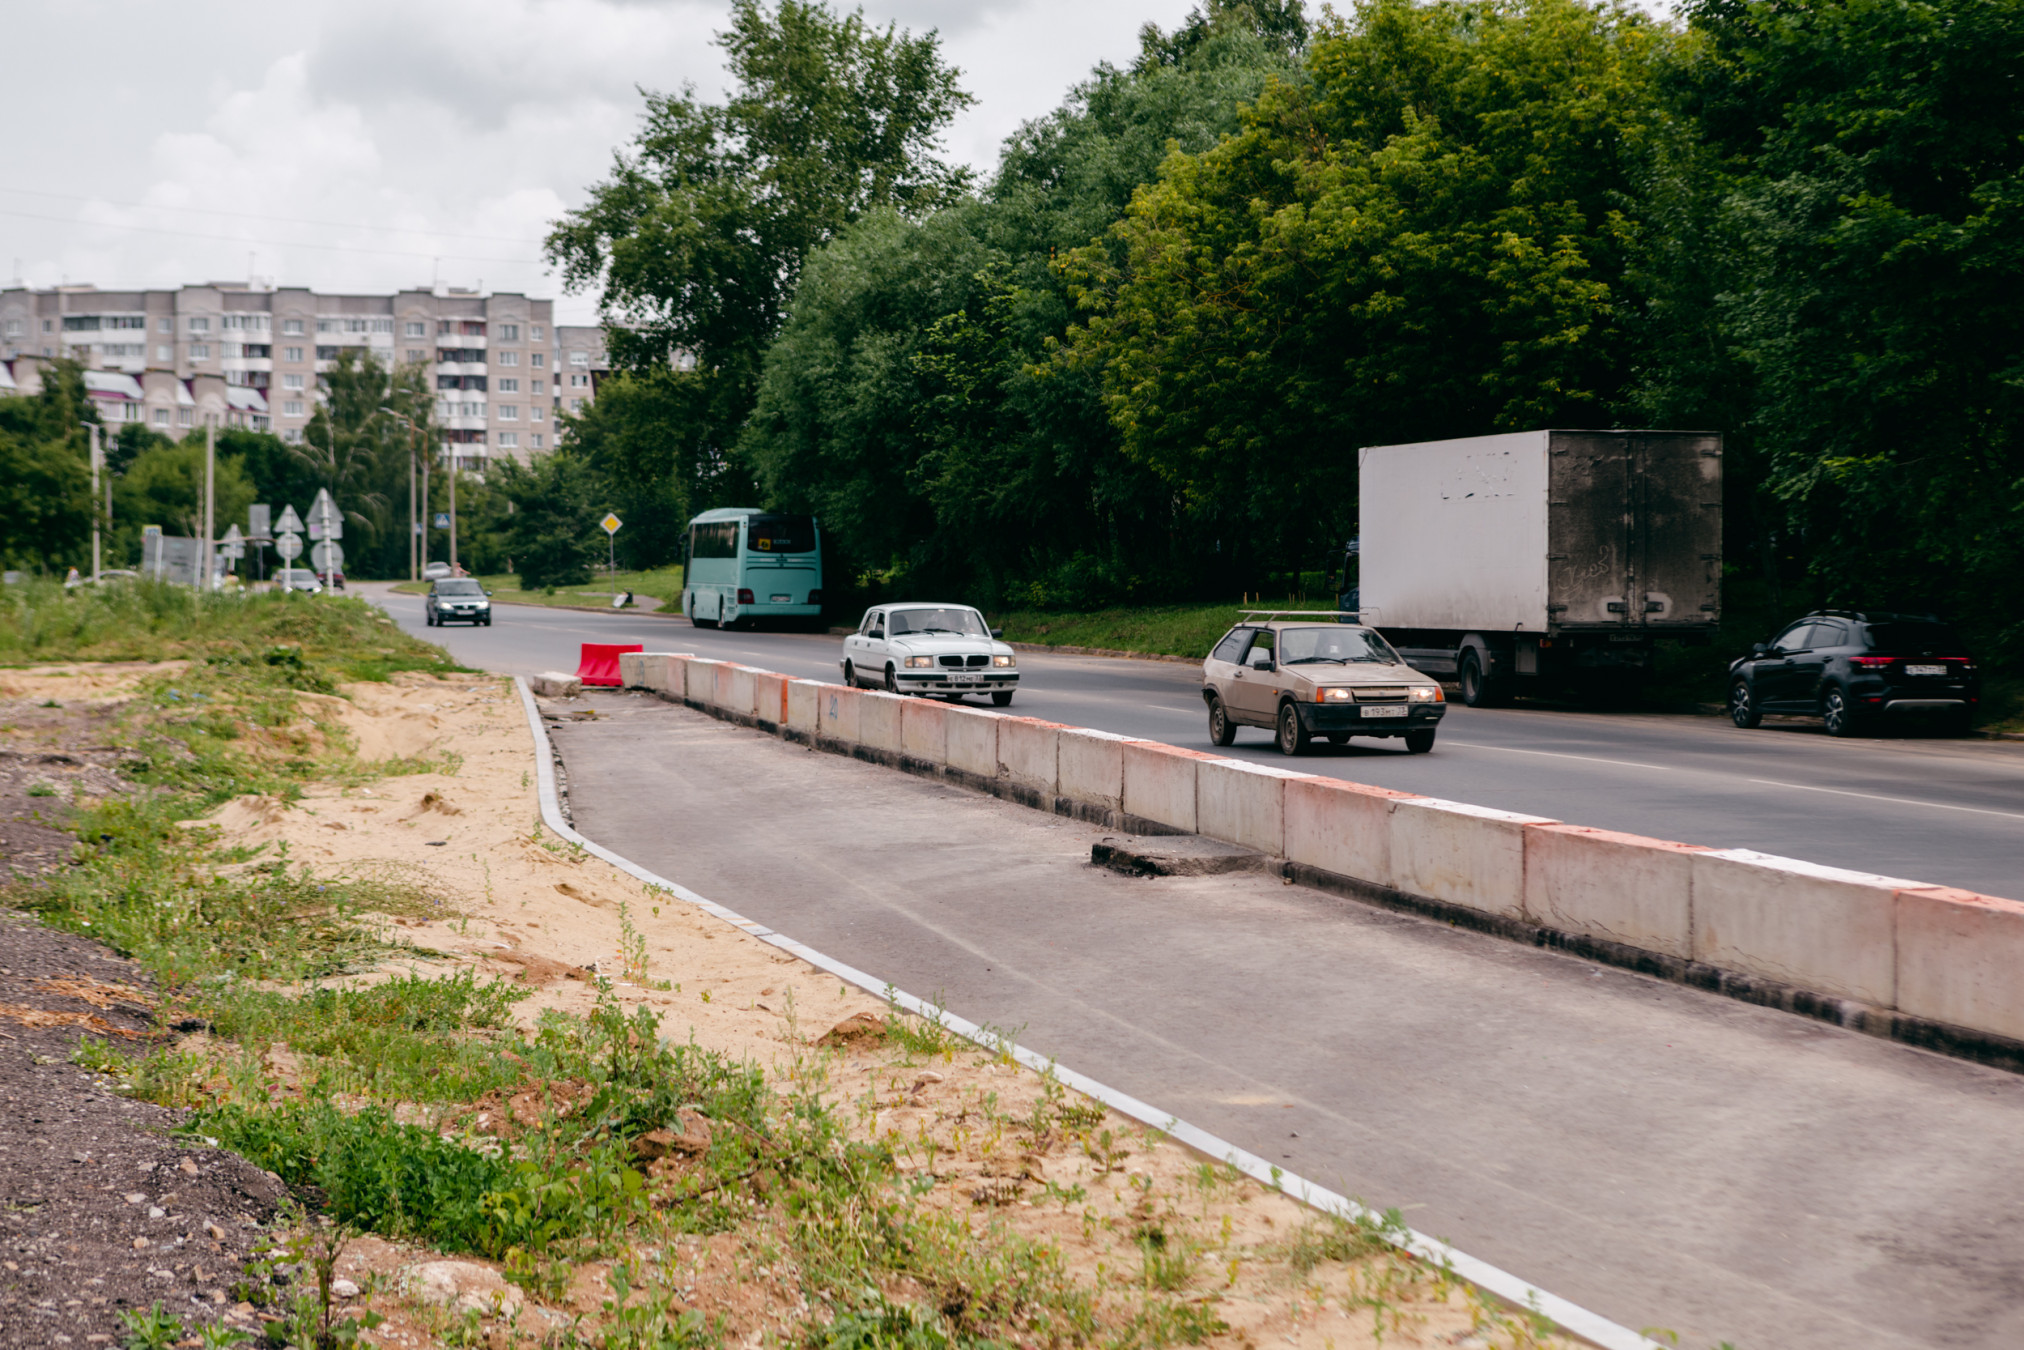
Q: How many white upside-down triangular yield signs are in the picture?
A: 0